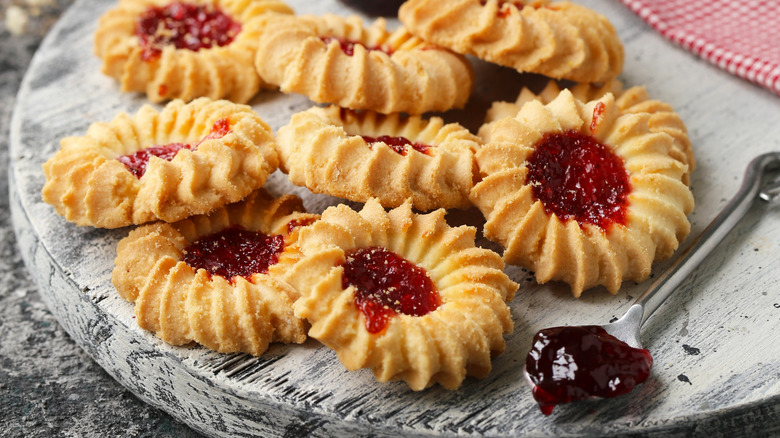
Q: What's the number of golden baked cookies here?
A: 9